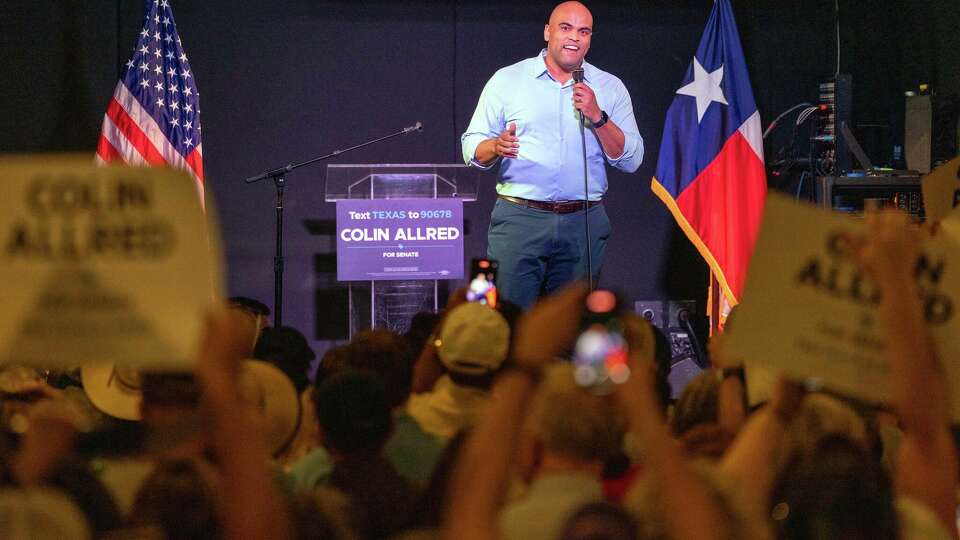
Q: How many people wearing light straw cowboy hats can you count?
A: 2